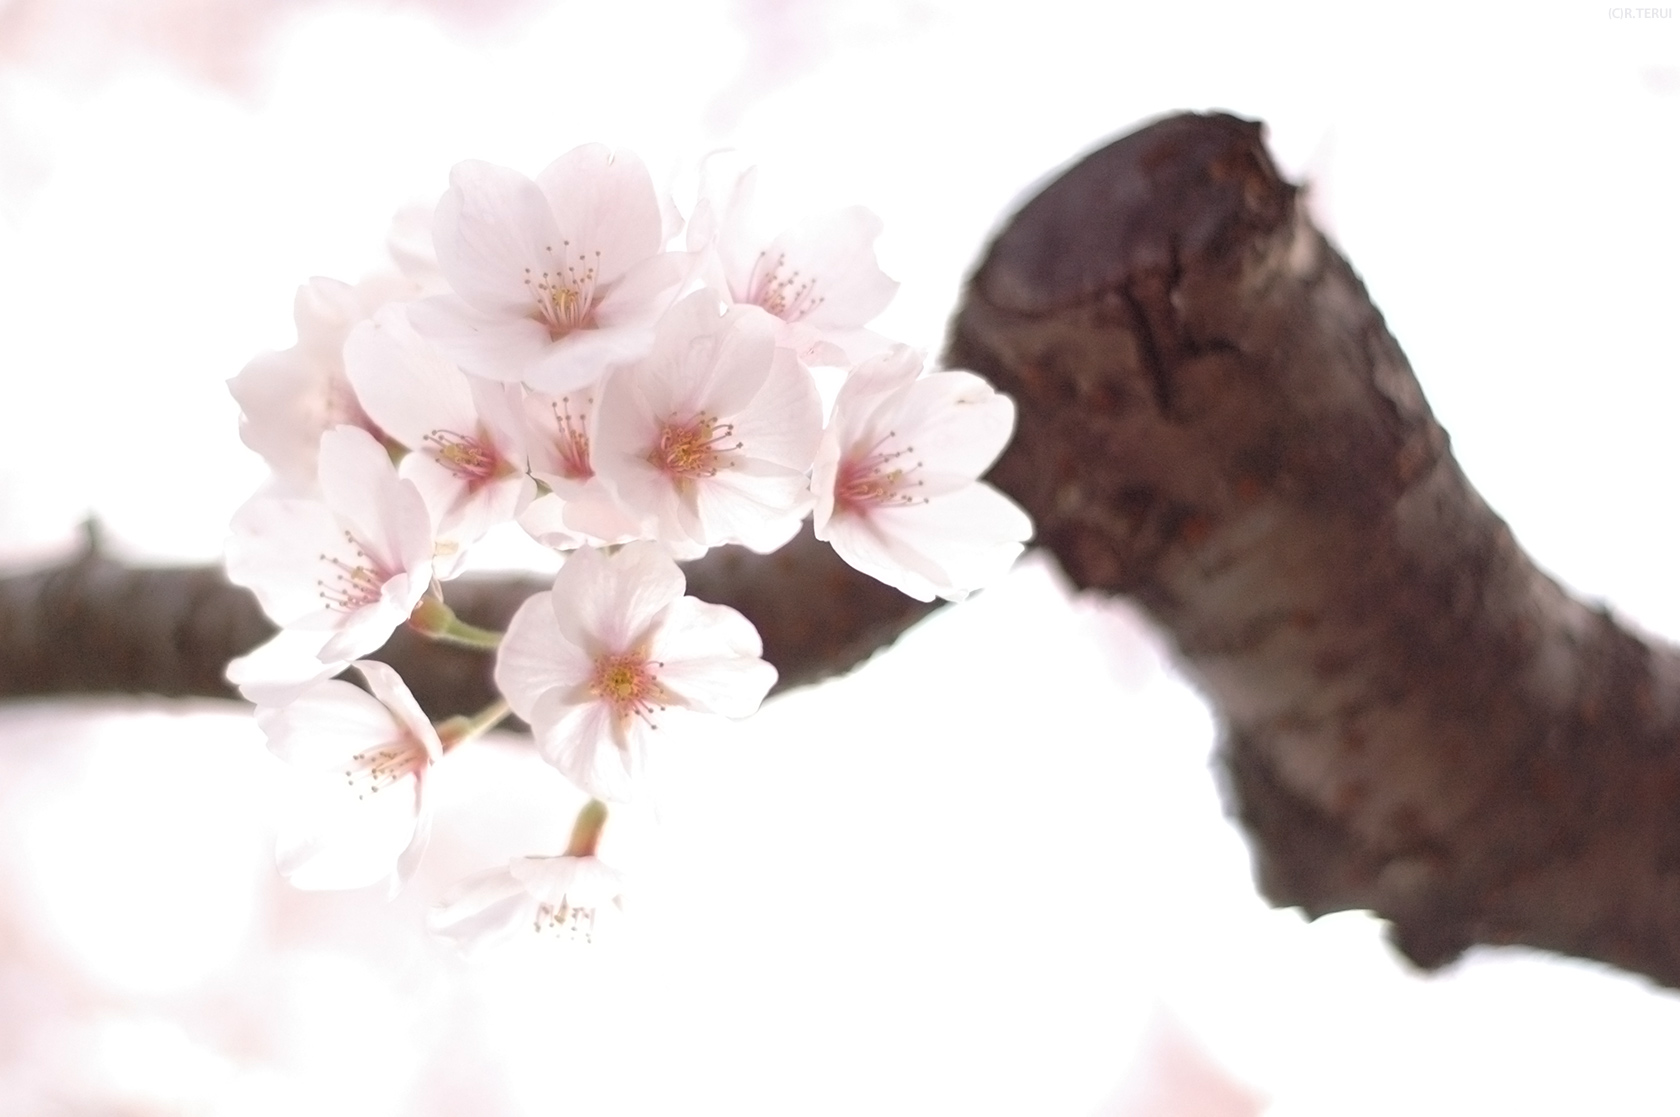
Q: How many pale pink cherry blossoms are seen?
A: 11